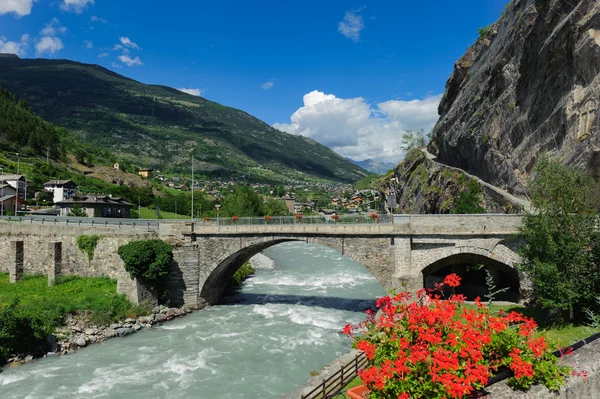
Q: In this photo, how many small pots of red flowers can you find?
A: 6